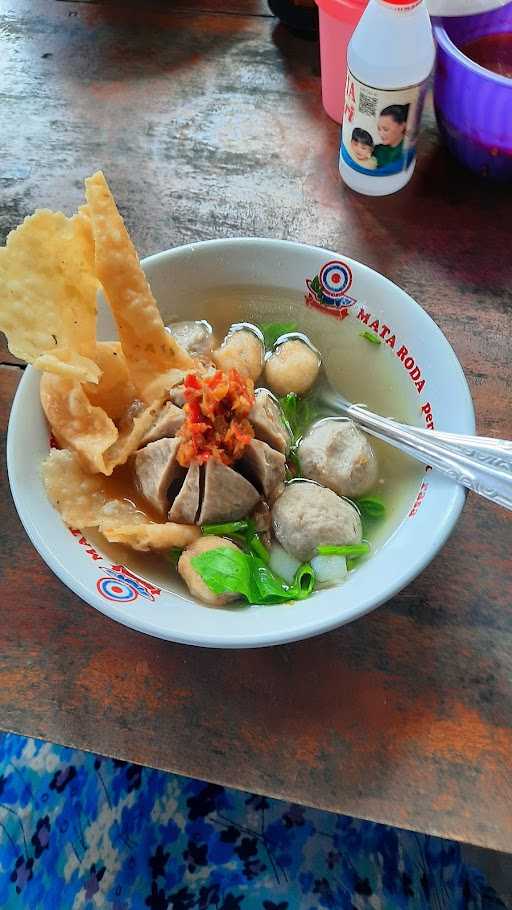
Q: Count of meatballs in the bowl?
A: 7